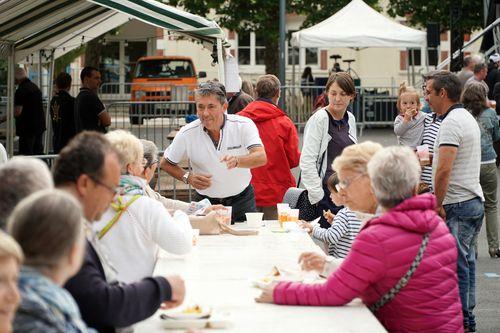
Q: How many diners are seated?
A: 9